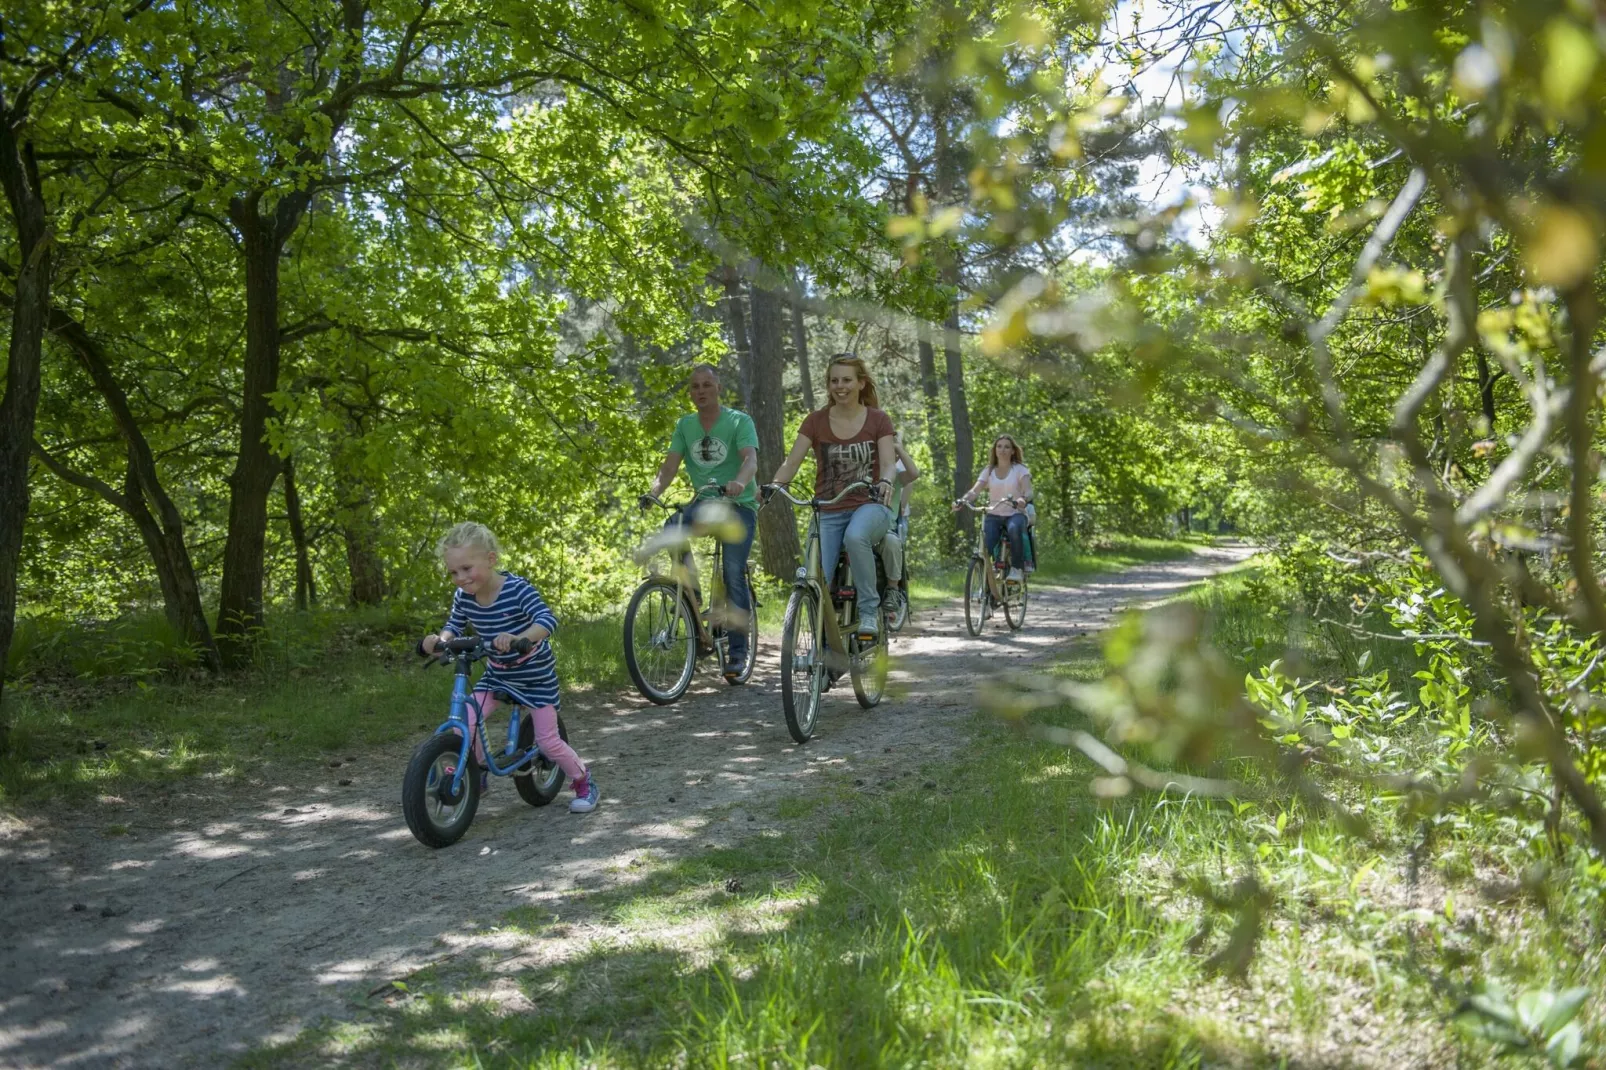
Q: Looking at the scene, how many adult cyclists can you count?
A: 3